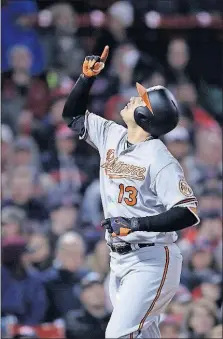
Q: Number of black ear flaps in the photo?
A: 1